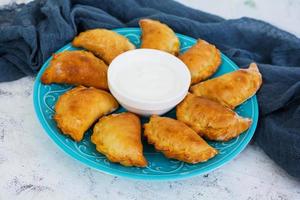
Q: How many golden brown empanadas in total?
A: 9